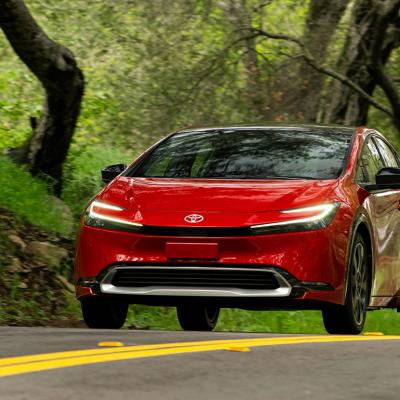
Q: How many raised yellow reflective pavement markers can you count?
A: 3